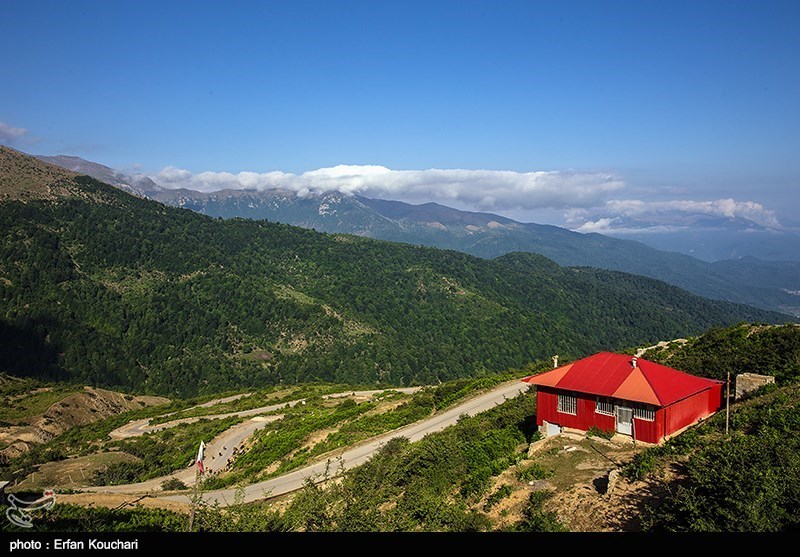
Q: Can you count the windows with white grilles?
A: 3